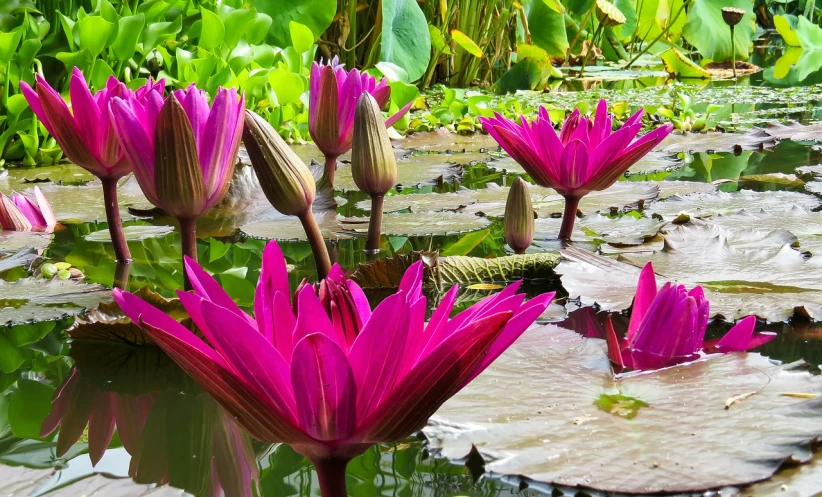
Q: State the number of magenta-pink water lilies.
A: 7